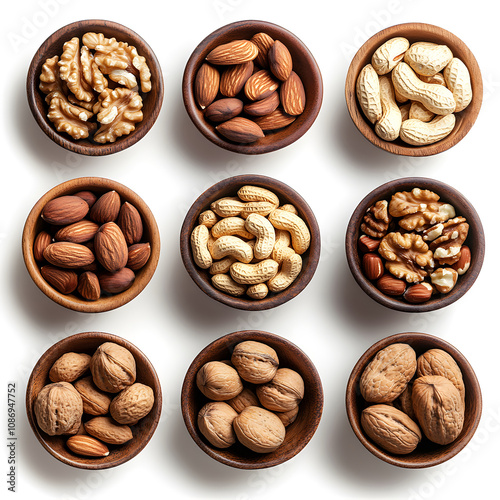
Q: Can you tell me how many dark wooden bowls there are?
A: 7